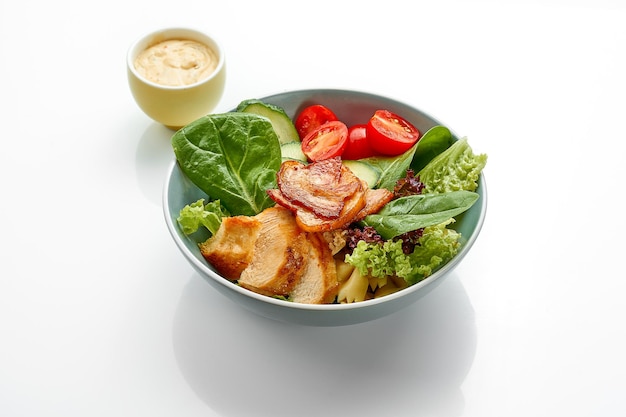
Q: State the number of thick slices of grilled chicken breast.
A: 3